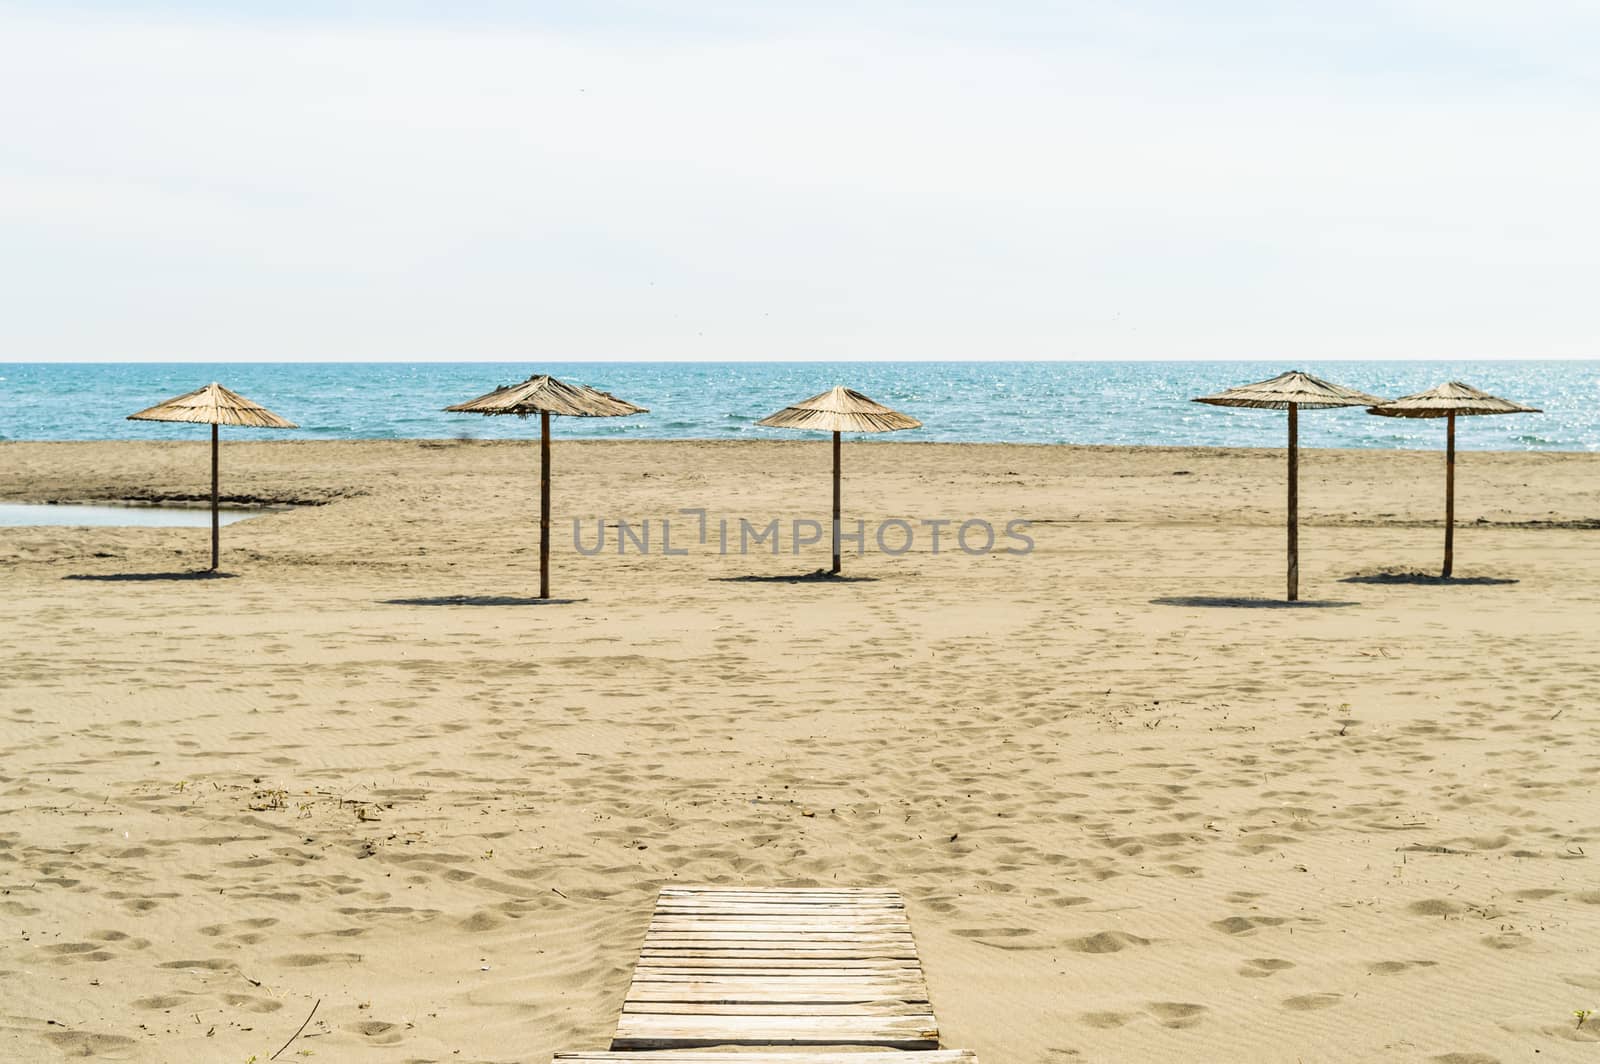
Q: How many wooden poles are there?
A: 5